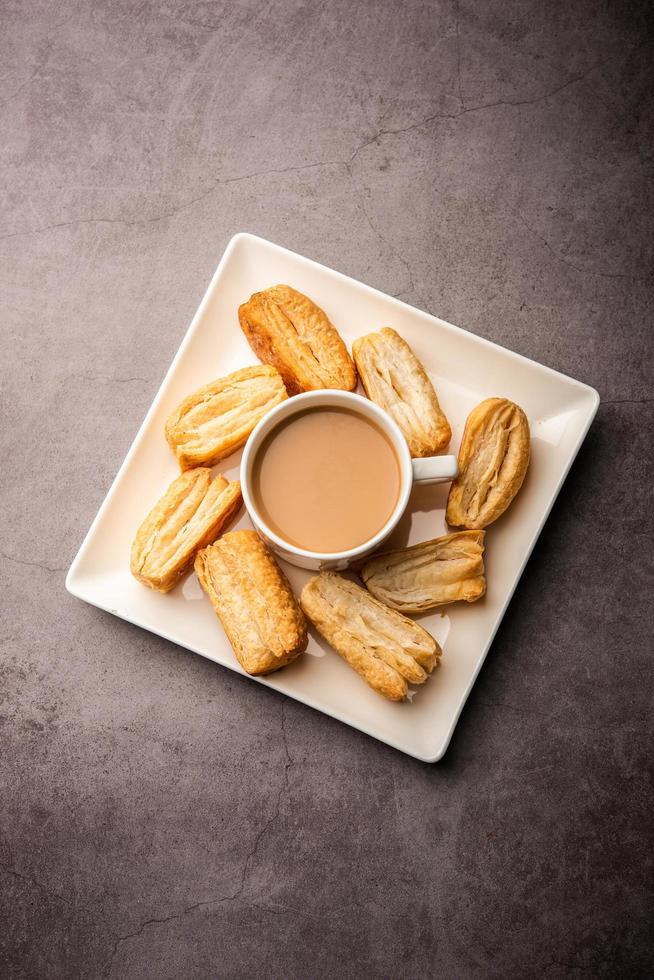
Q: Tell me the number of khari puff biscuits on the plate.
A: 8